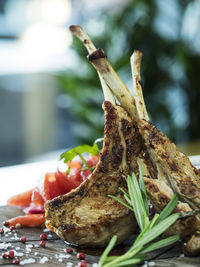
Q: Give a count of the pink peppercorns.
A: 12